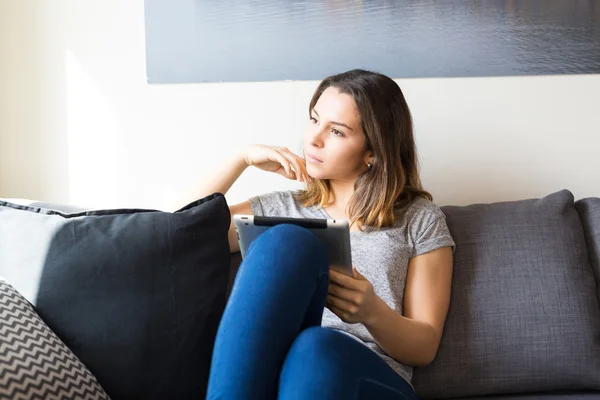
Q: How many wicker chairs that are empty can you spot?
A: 0